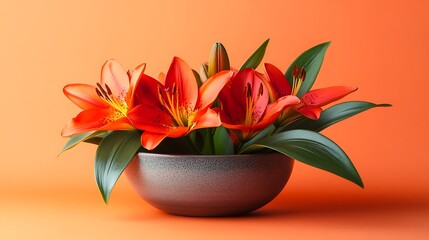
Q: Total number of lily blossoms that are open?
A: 4